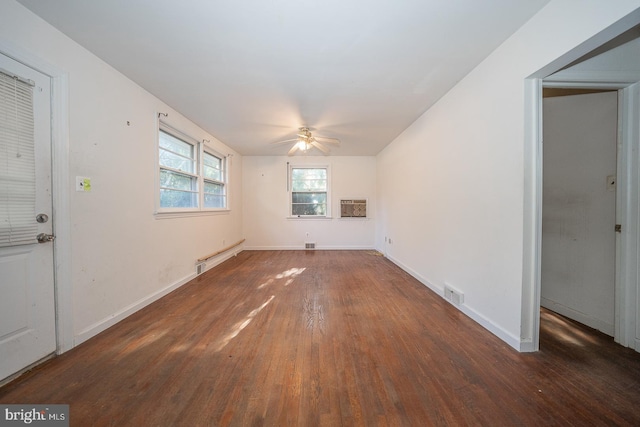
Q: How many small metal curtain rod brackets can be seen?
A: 3